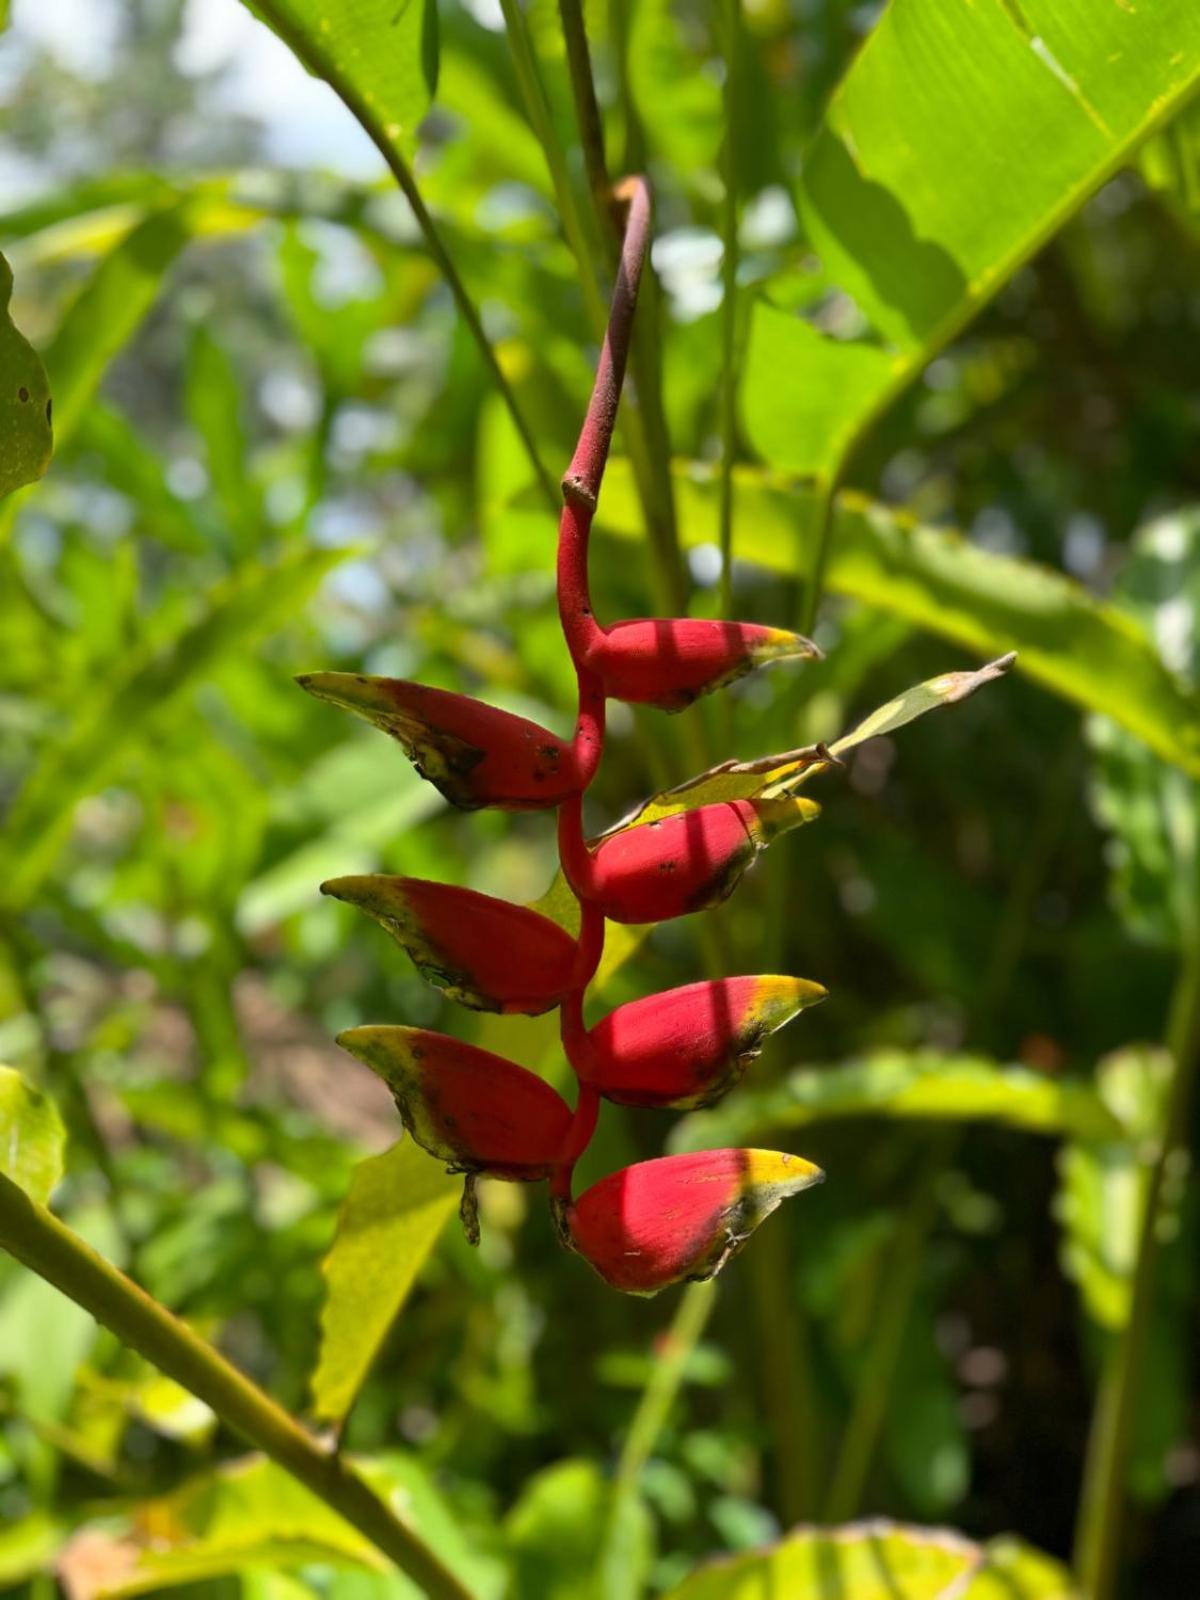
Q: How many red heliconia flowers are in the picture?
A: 7